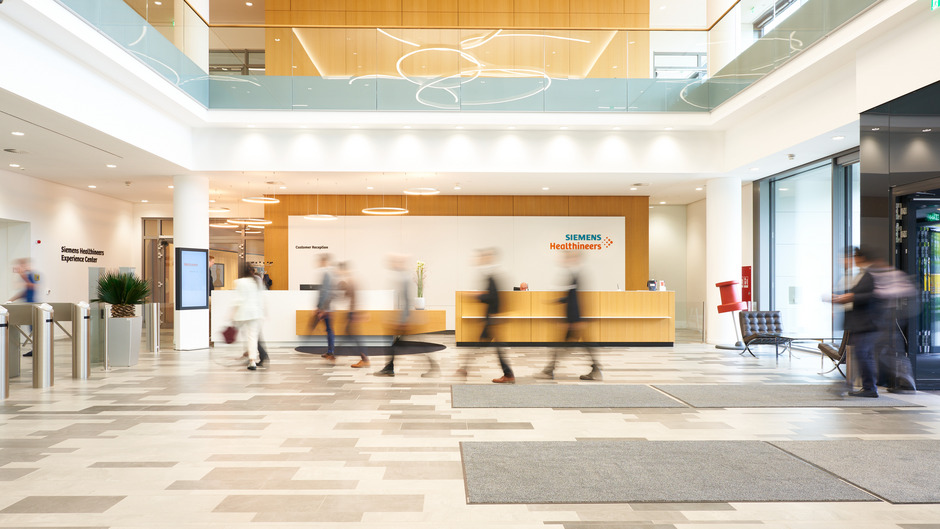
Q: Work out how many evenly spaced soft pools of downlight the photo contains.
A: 9